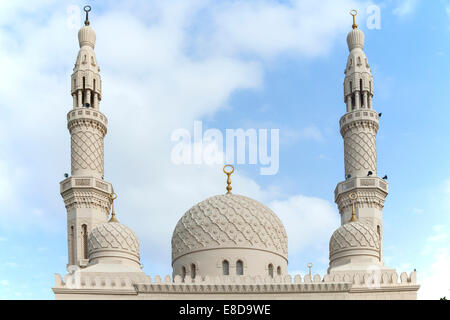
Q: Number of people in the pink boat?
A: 0